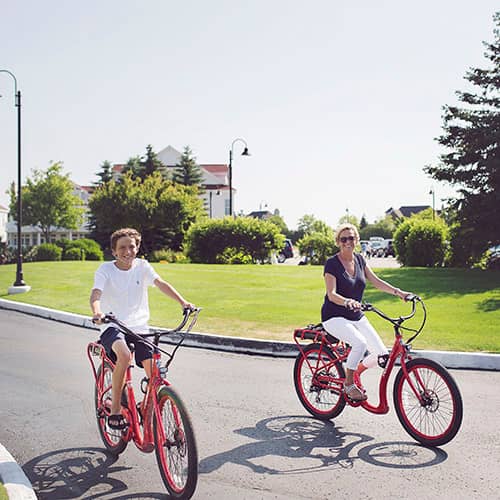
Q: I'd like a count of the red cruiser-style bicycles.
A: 2